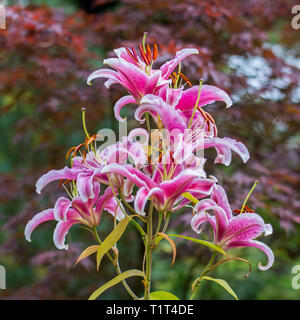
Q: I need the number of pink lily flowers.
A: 7